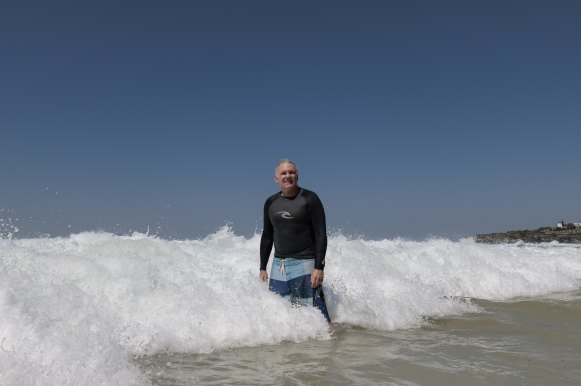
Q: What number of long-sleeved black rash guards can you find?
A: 1